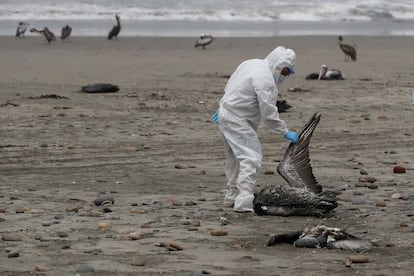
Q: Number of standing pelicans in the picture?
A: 6